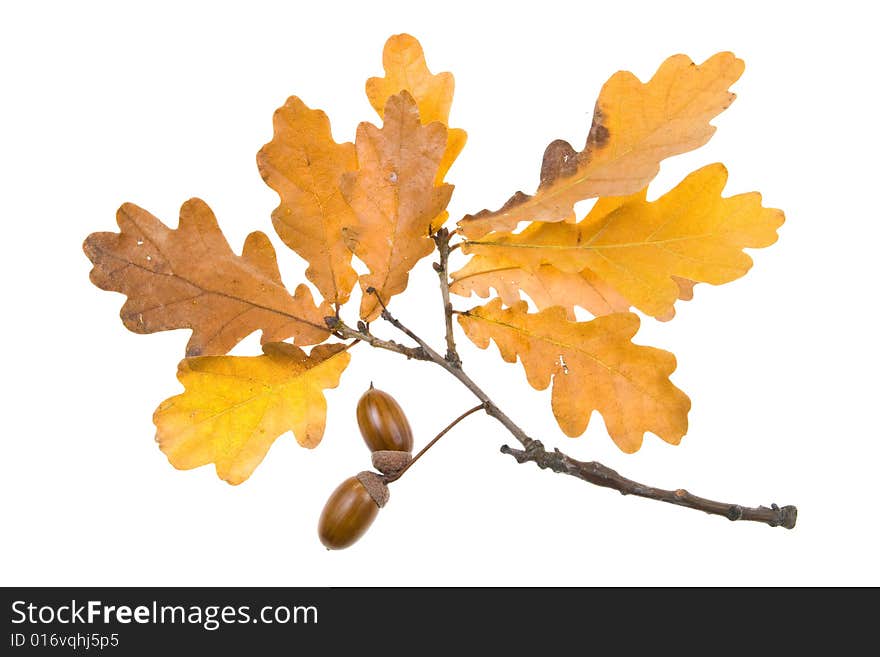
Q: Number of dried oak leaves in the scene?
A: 9